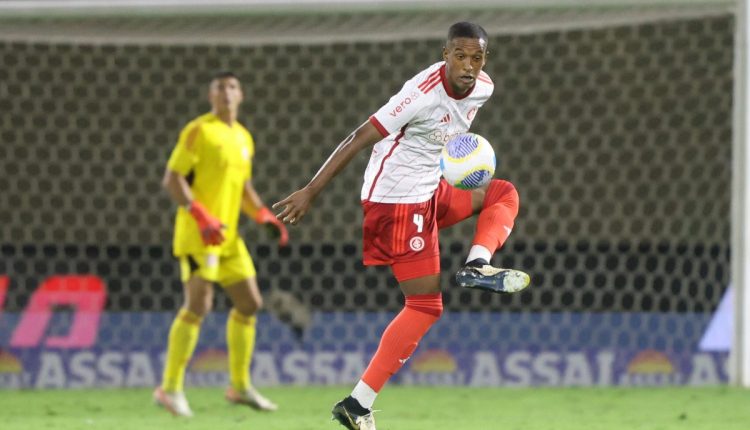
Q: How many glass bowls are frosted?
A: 0